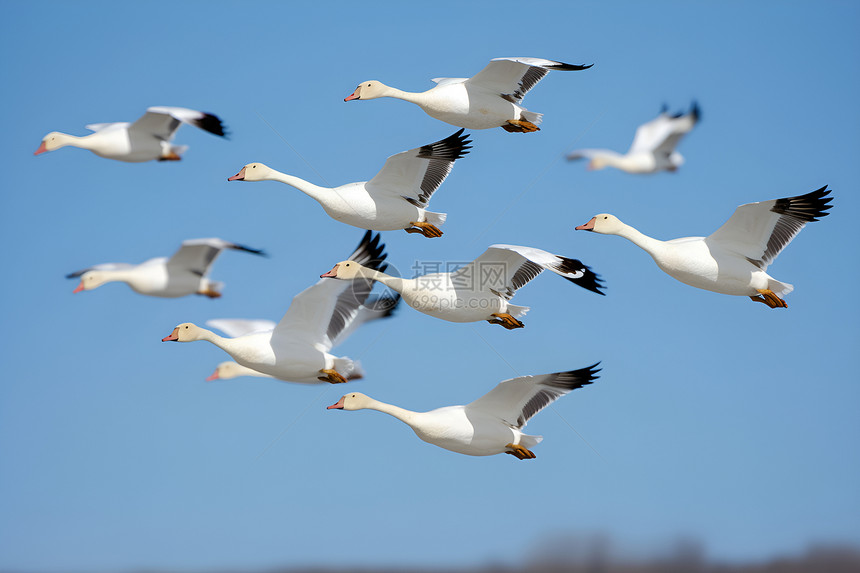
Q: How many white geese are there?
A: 10